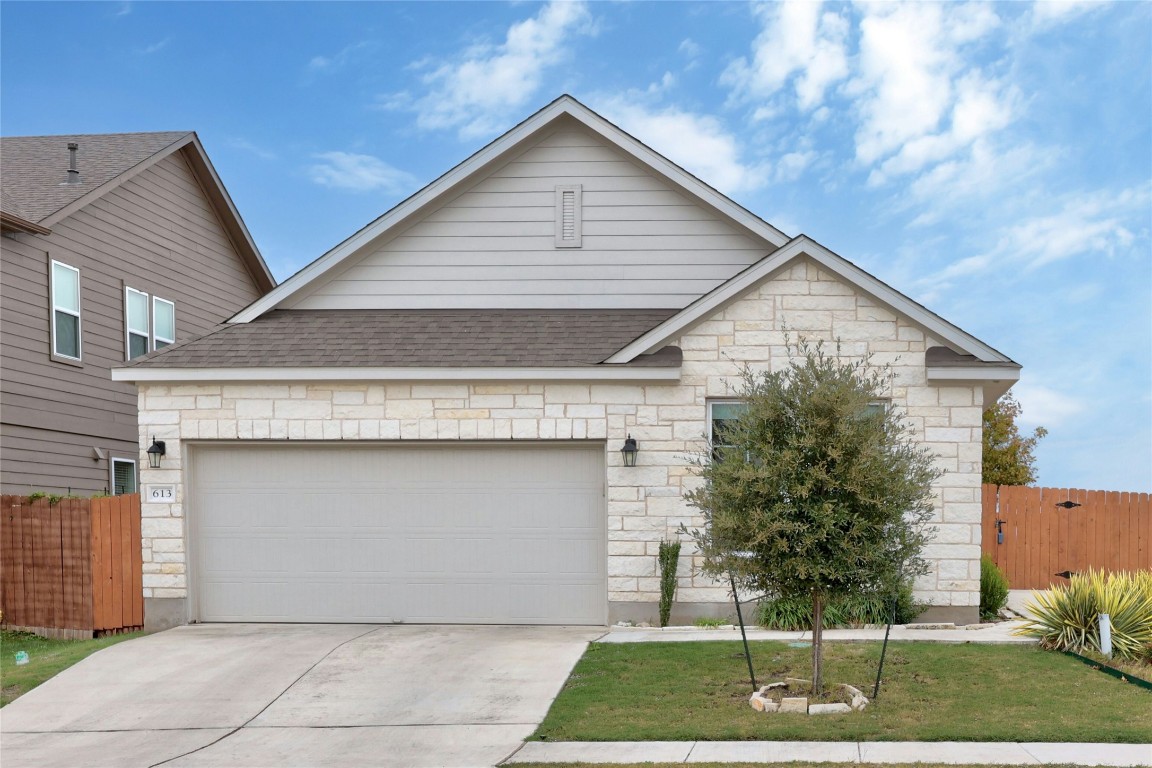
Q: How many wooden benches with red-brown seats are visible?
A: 0